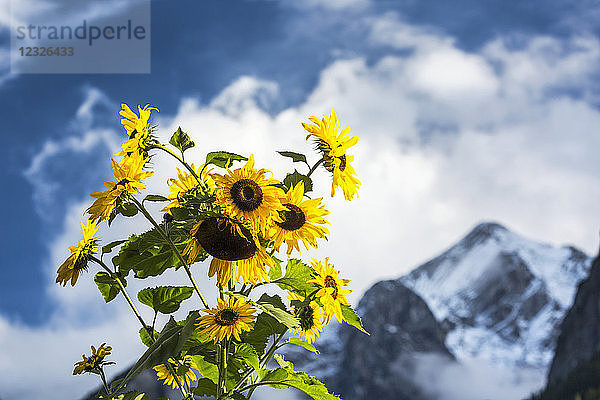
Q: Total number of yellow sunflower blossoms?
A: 13